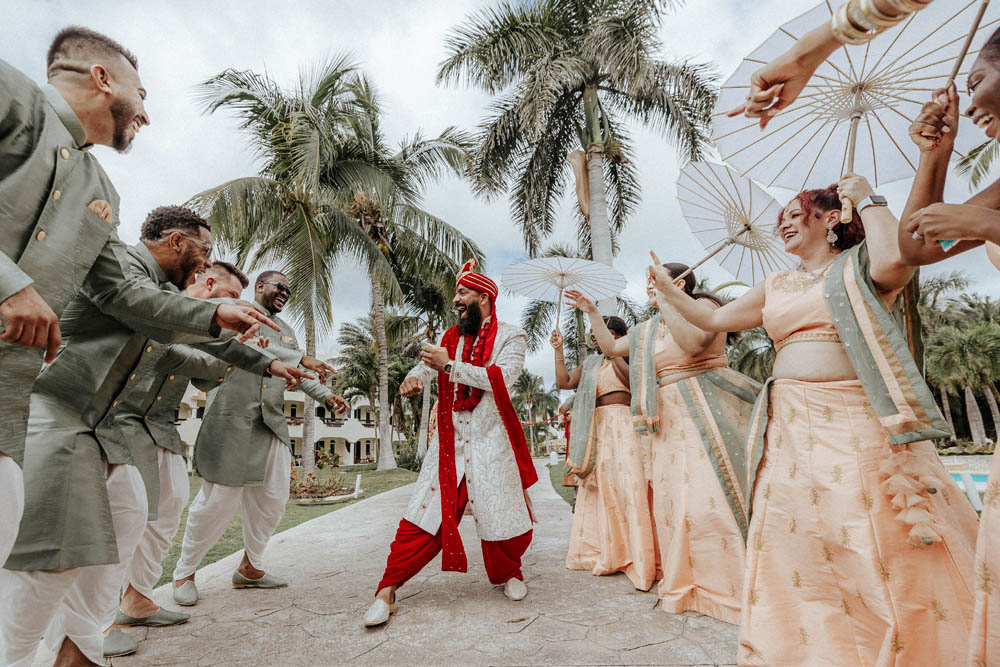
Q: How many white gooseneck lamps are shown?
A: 0